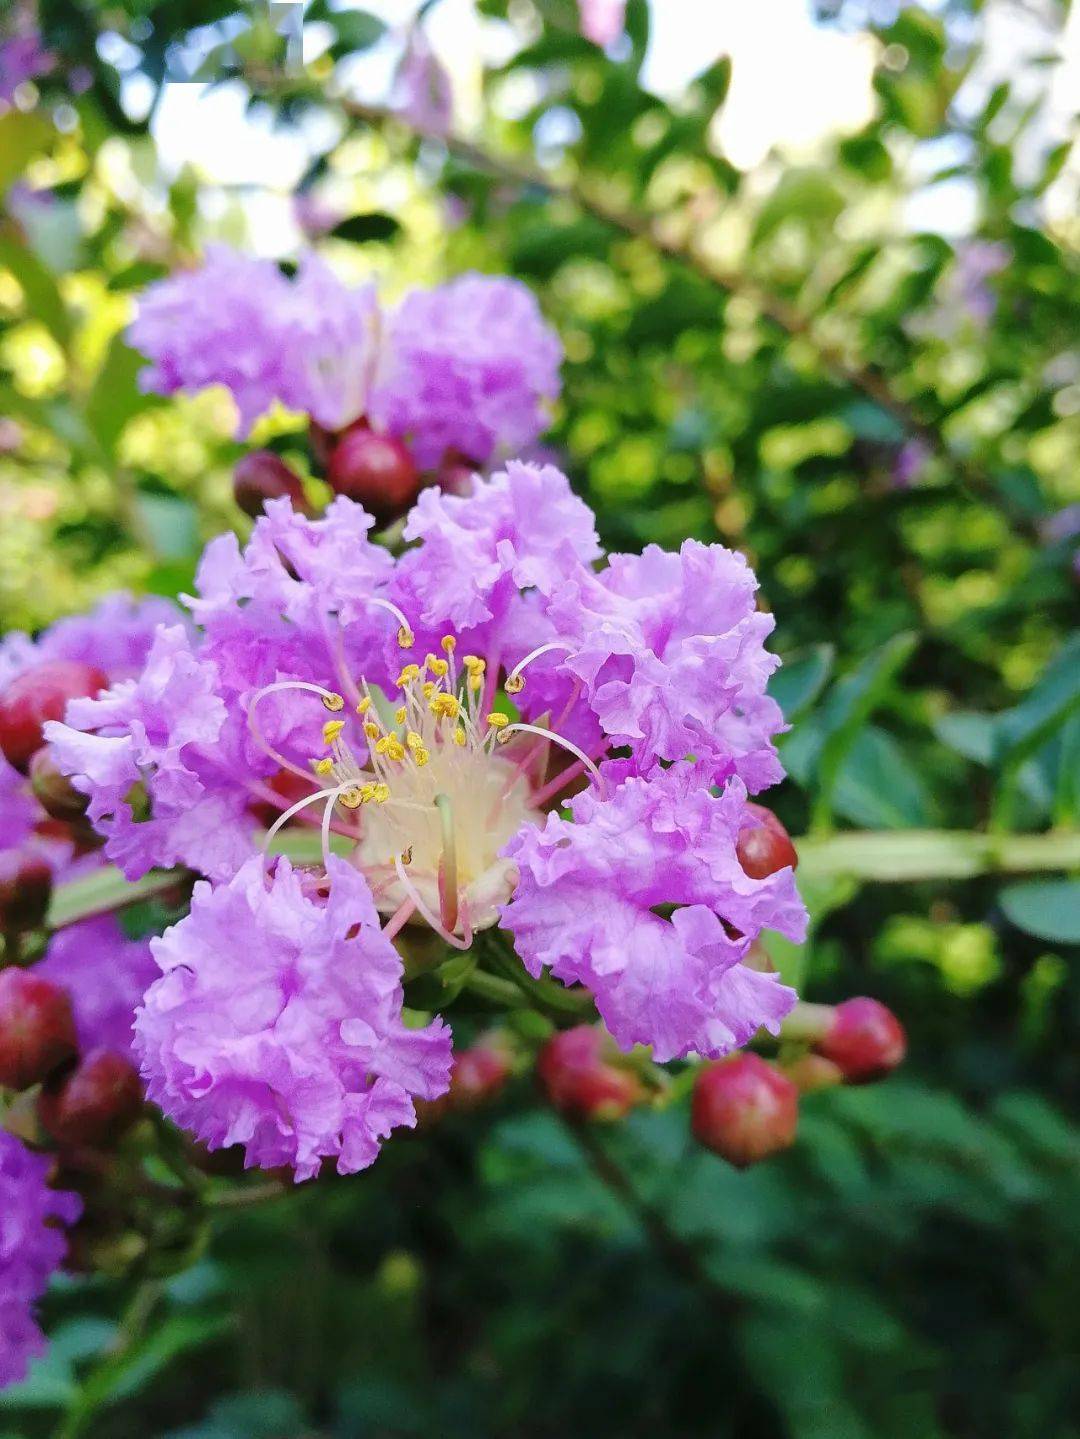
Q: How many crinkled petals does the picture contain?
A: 6